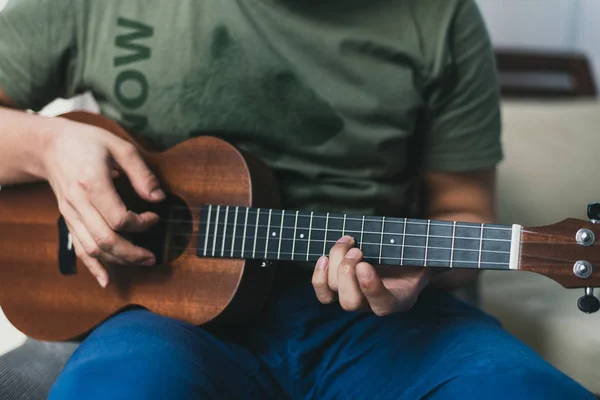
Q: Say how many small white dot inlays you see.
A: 3